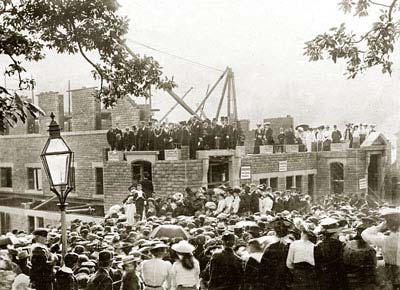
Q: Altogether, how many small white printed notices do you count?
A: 3